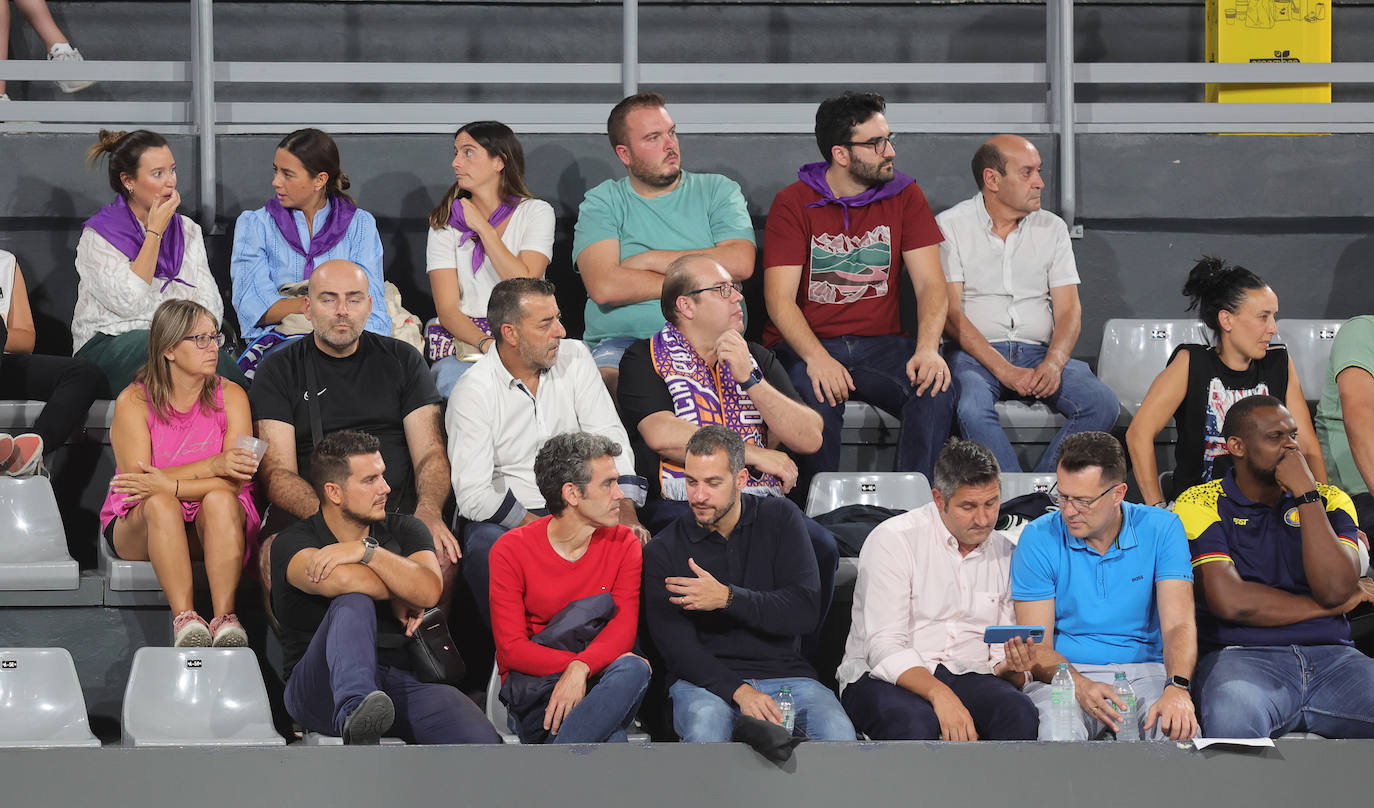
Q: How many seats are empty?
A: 7